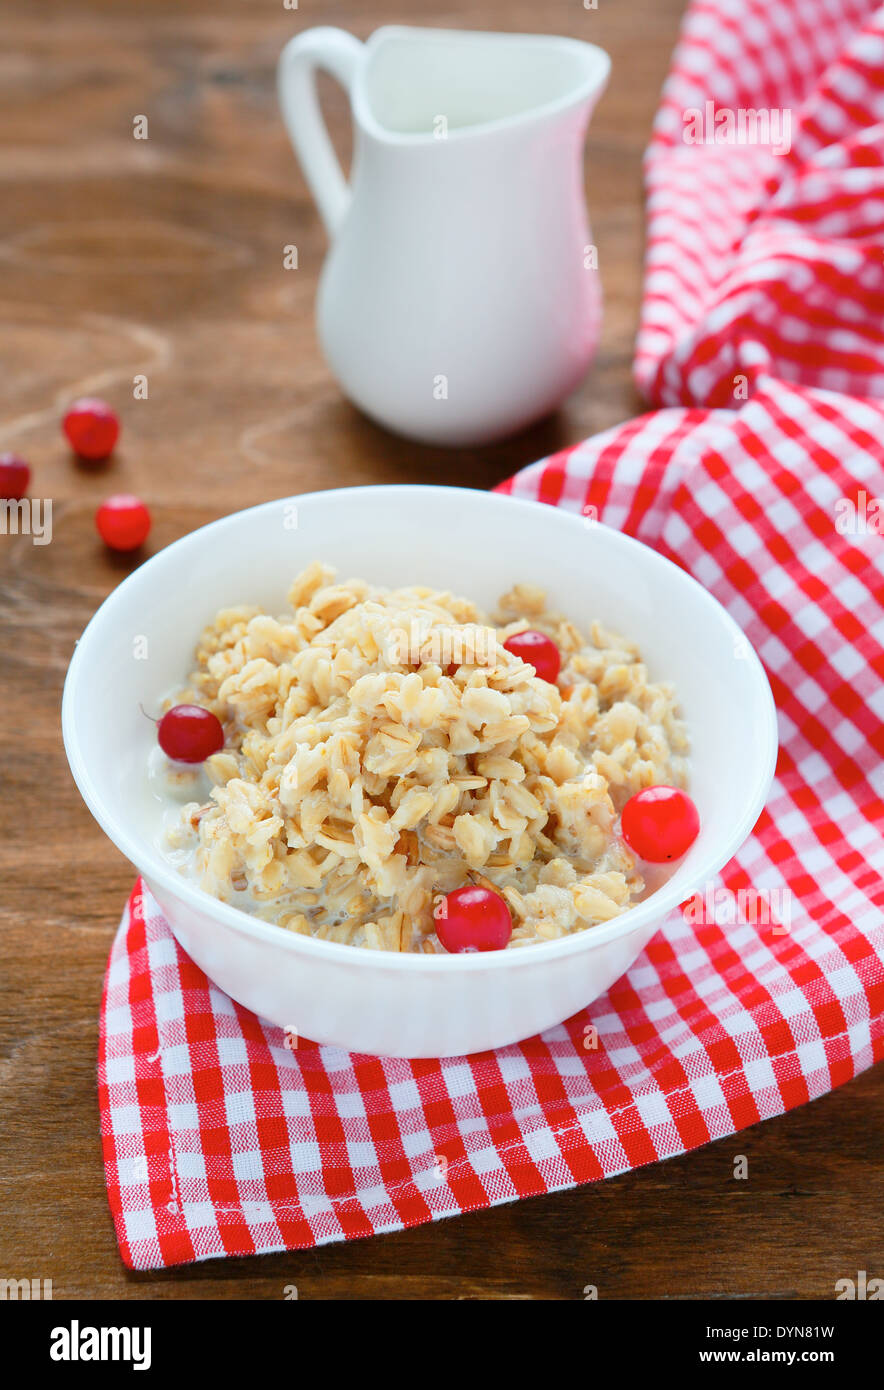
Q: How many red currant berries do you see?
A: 7